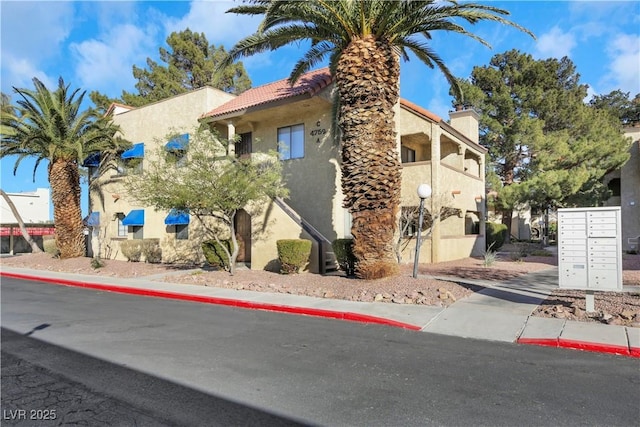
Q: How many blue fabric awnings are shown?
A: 6